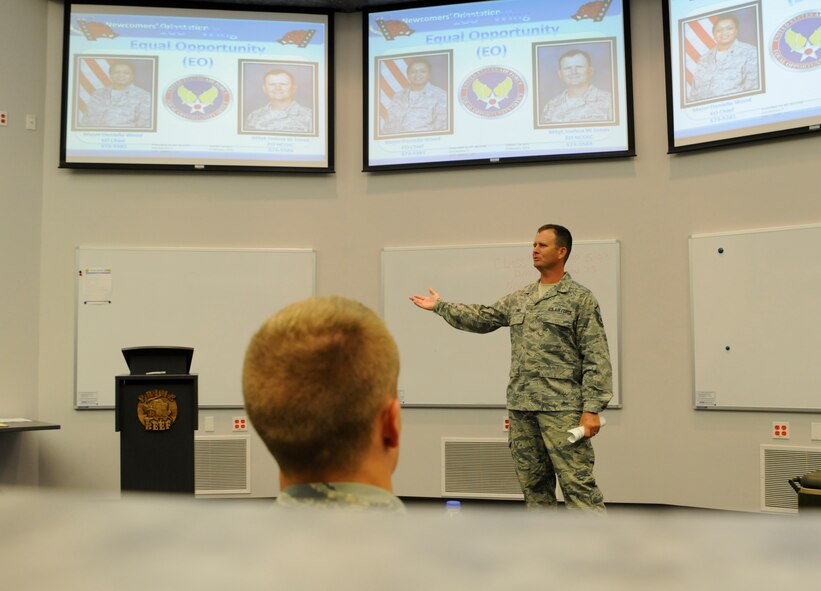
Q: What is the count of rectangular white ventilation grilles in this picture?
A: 3